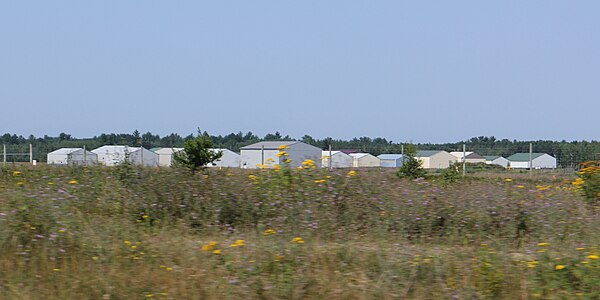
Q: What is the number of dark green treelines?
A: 1